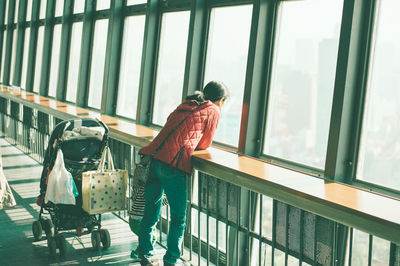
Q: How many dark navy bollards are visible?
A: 0